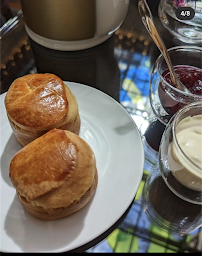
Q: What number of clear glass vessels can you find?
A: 3